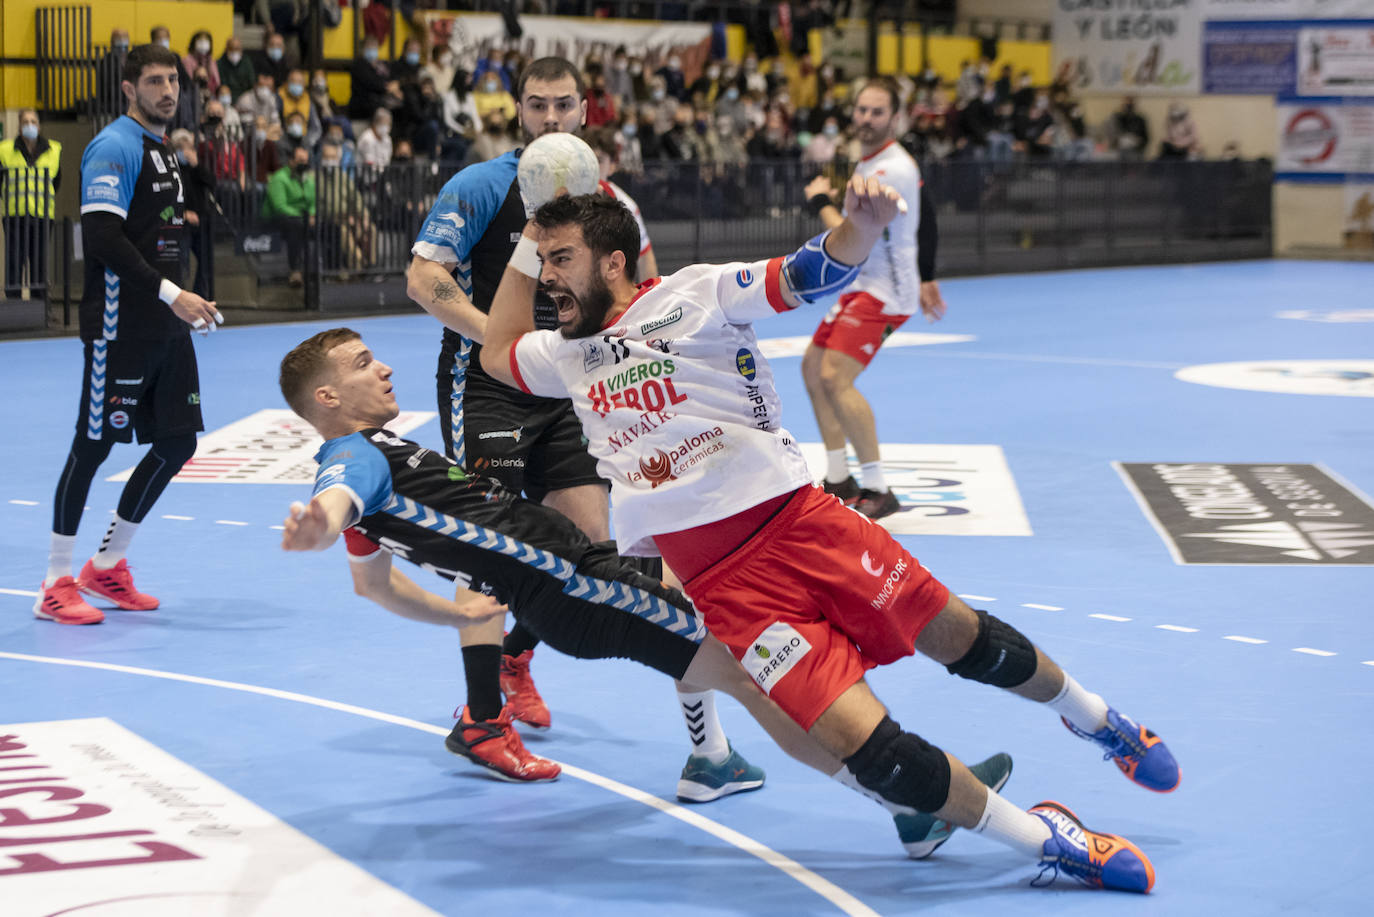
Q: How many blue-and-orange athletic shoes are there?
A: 2